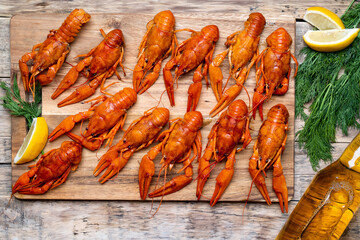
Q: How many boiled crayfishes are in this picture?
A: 12